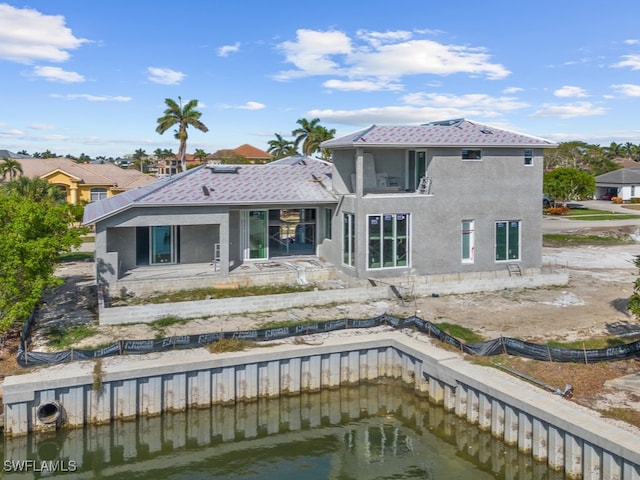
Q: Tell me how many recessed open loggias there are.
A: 2